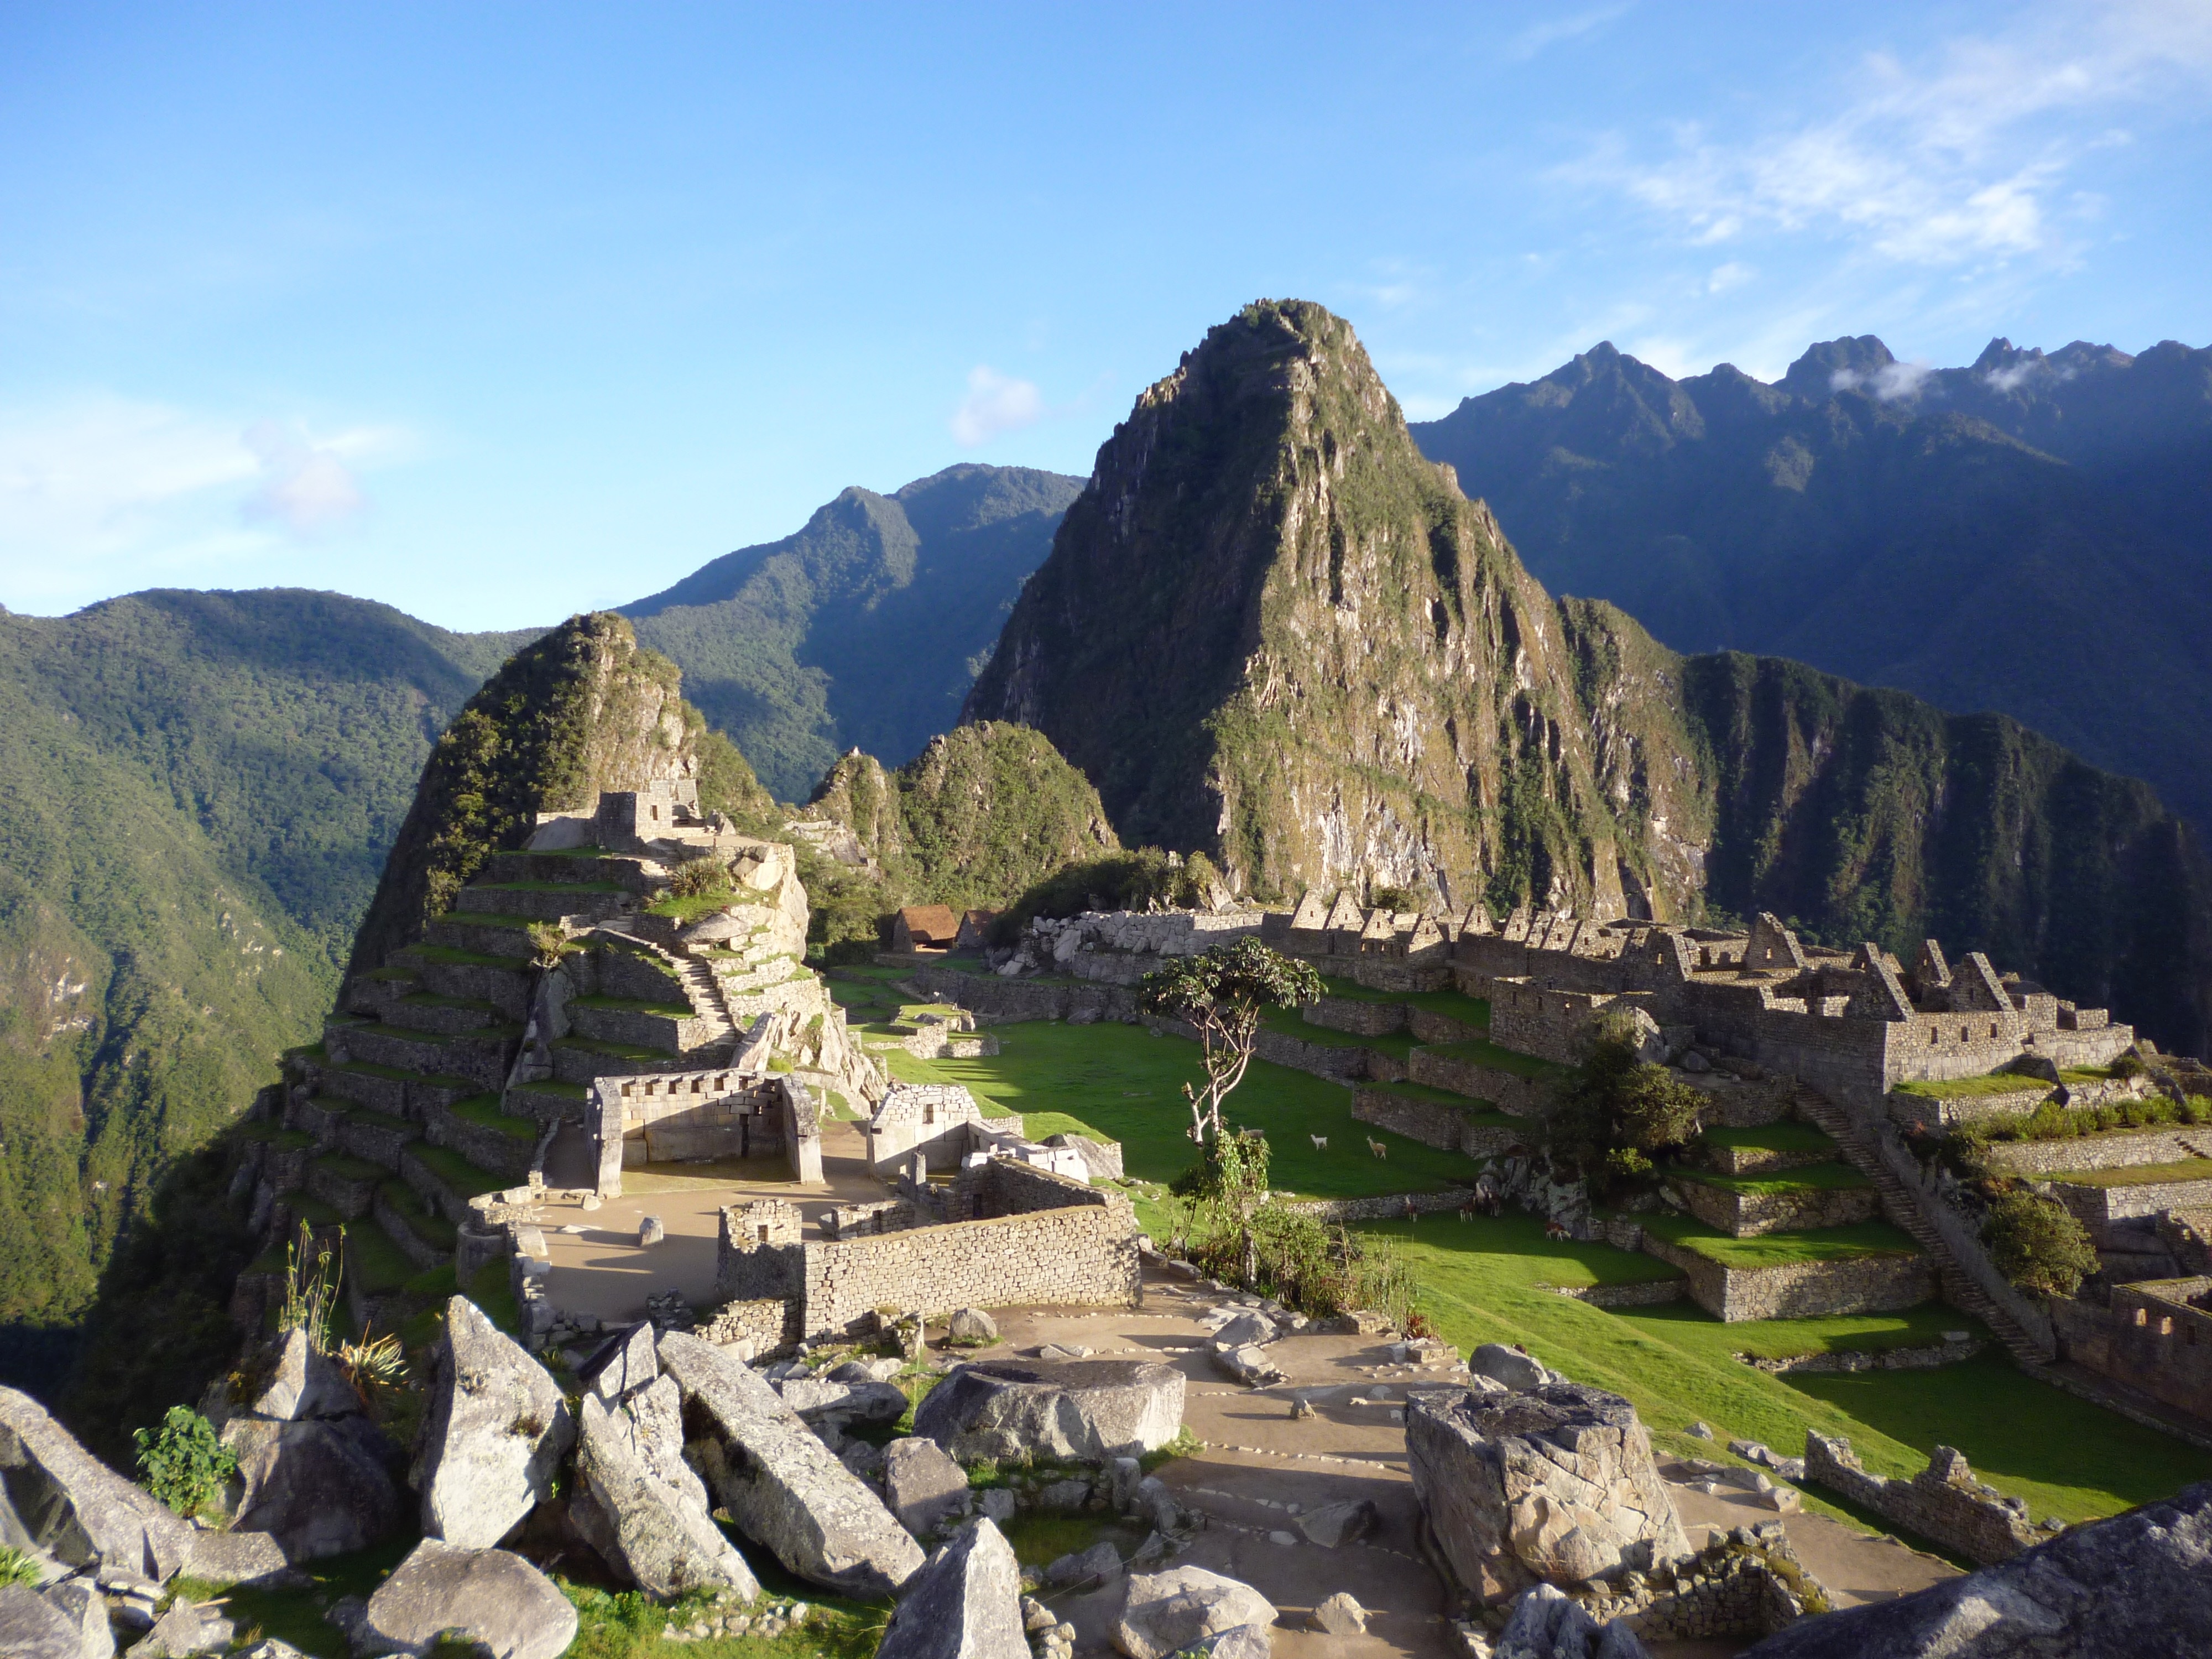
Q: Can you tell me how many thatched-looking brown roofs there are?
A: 2